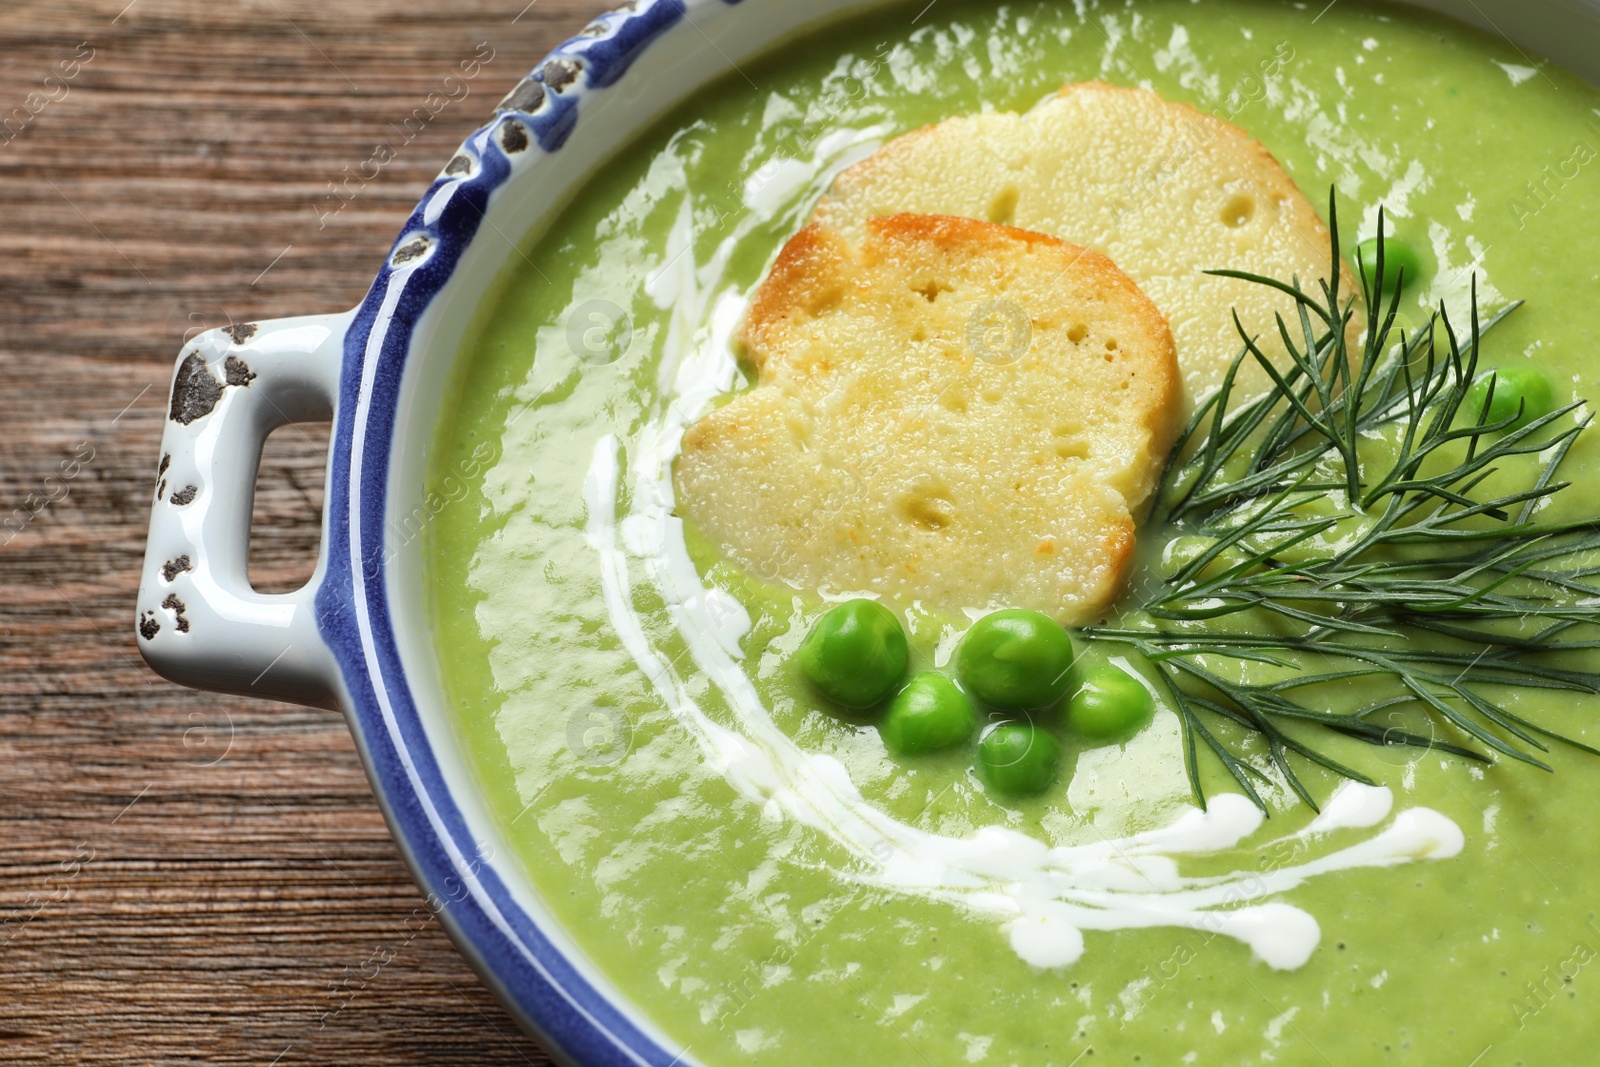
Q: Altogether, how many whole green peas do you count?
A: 7